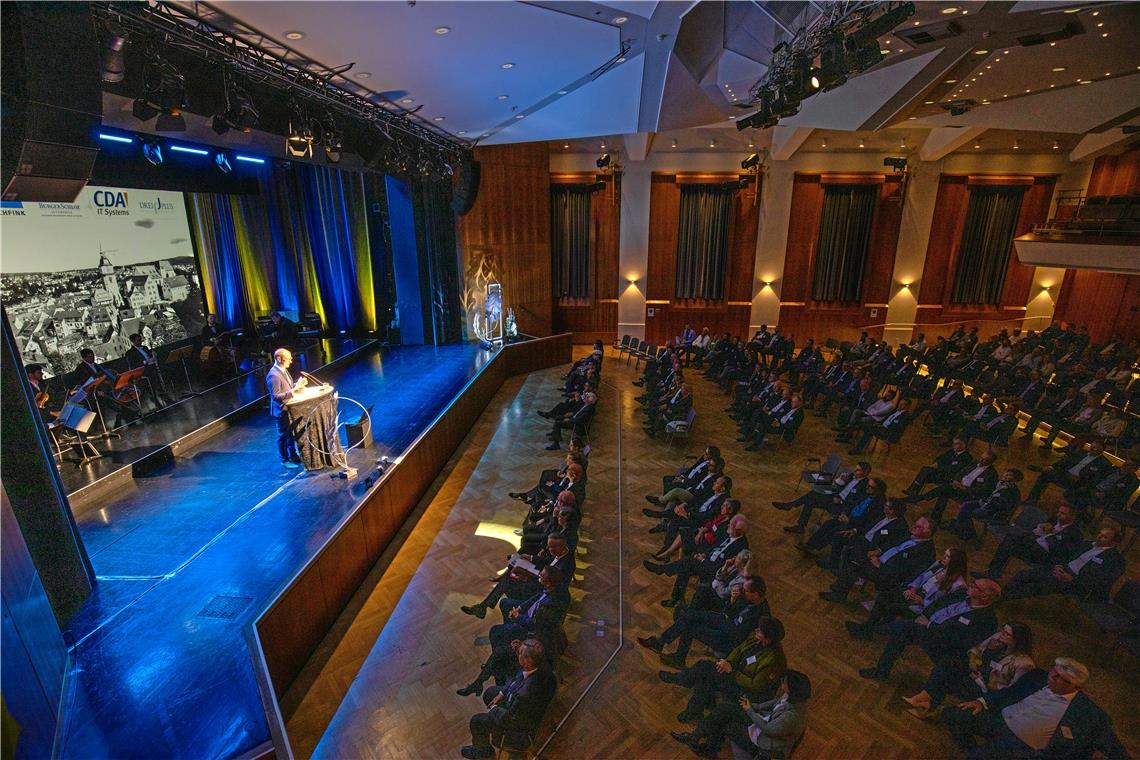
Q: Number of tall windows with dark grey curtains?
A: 4